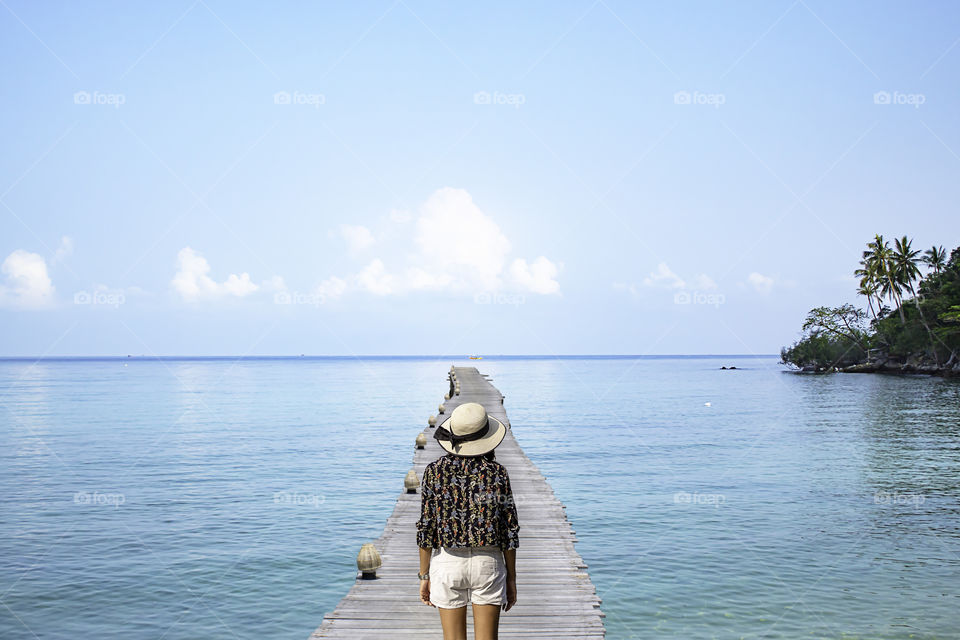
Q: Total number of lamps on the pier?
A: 12